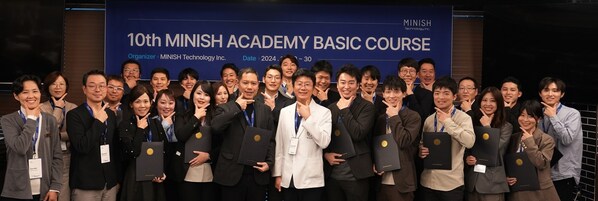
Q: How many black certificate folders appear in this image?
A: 8